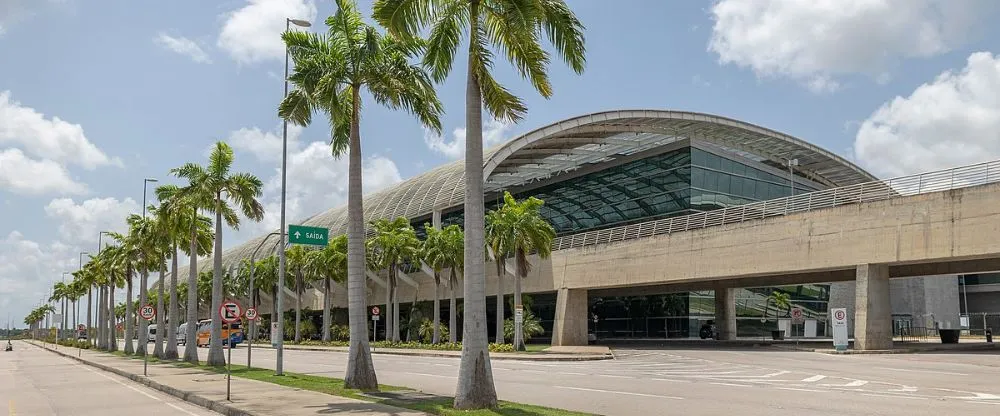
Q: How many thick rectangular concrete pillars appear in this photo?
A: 3